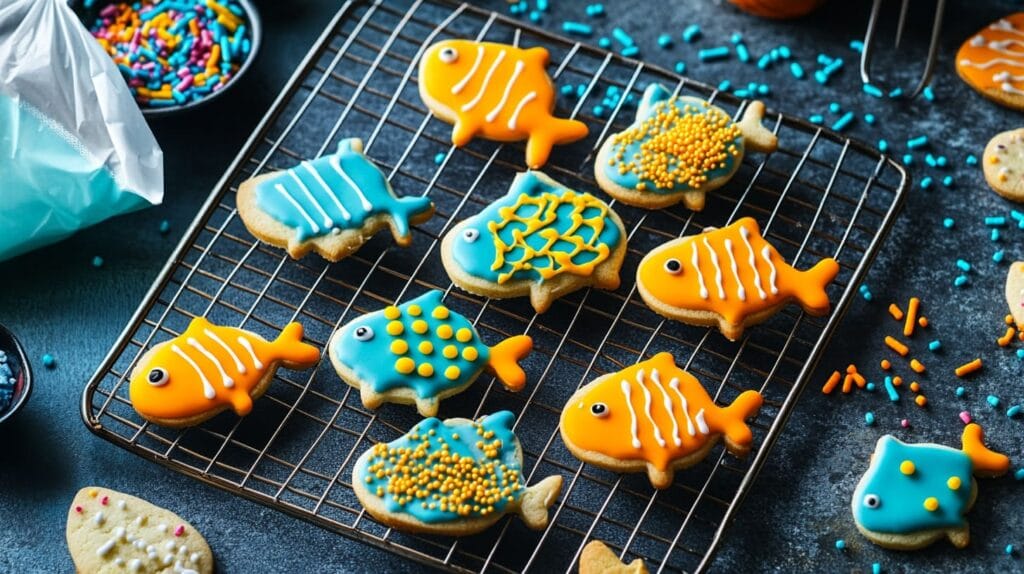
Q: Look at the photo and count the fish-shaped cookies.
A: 10